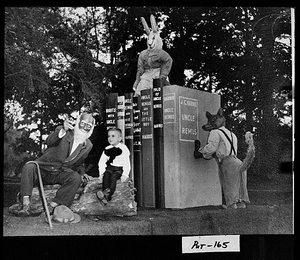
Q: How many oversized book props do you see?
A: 7